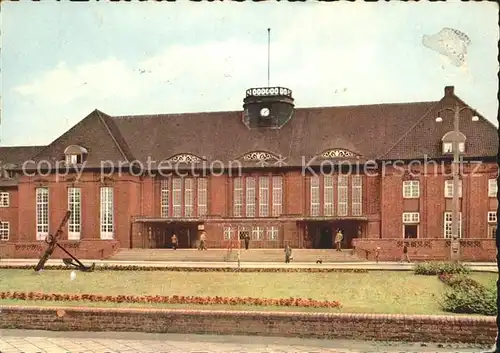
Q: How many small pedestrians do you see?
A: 6